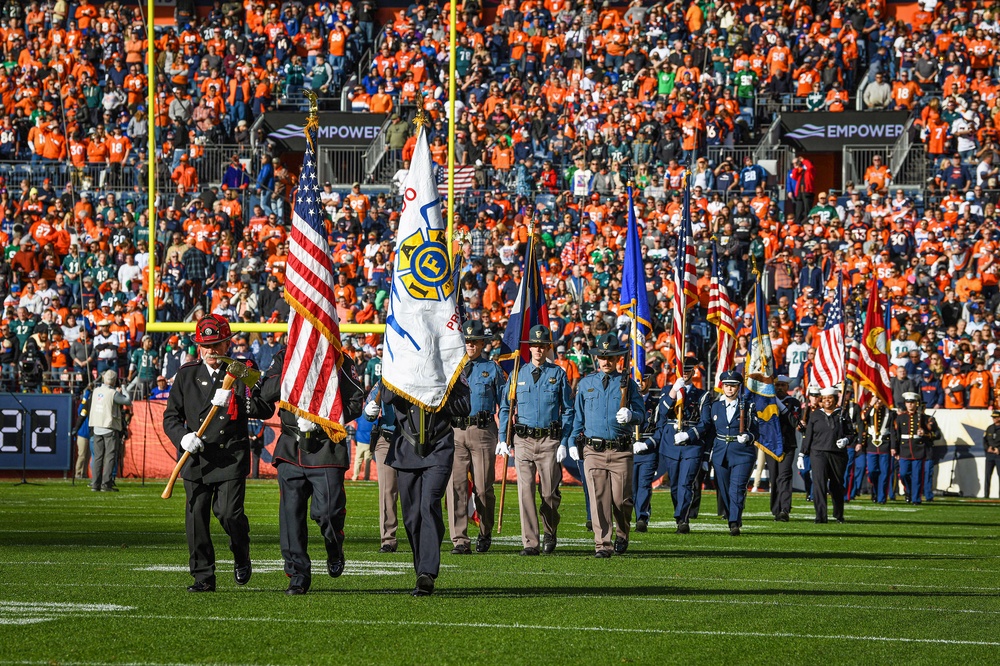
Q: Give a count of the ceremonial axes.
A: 1